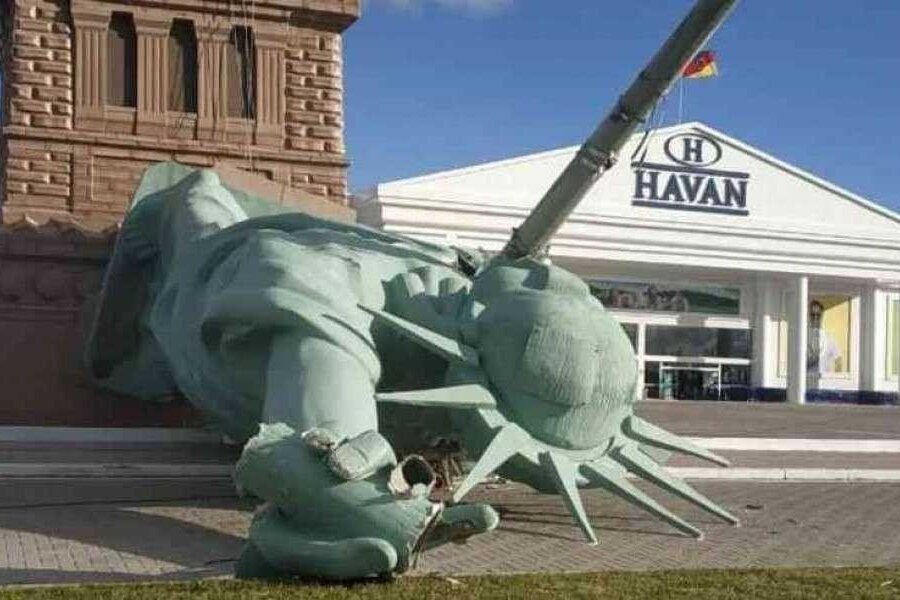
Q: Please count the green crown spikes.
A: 7